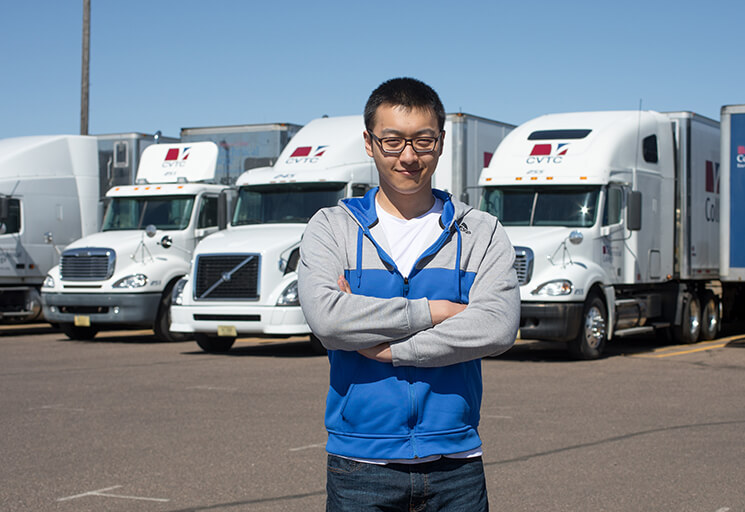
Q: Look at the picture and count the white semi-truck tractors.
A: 4